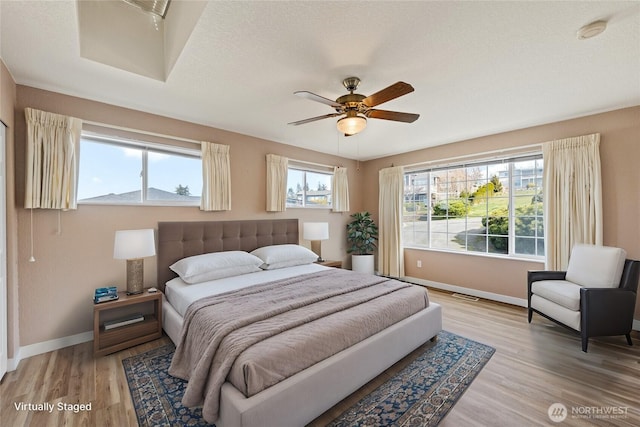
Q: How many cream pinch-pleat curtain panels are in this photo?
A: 6